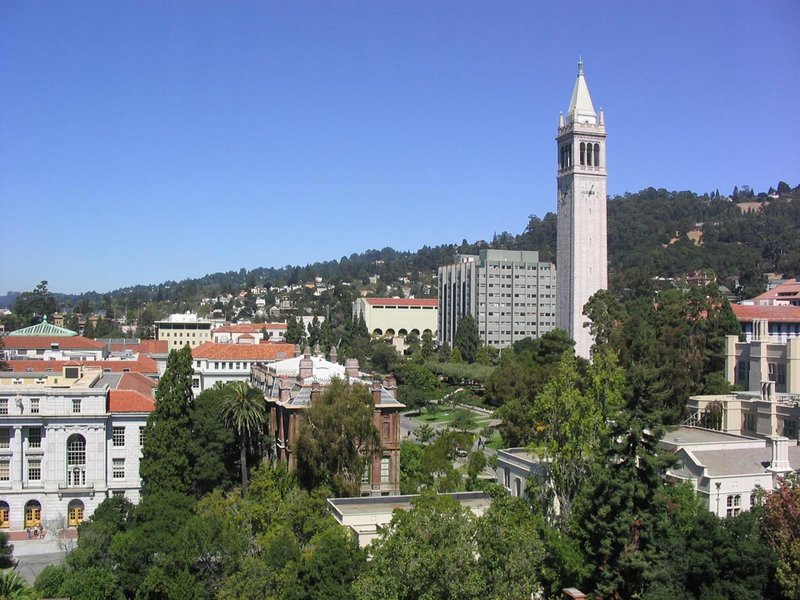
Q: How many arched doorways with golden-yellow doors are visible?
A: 3